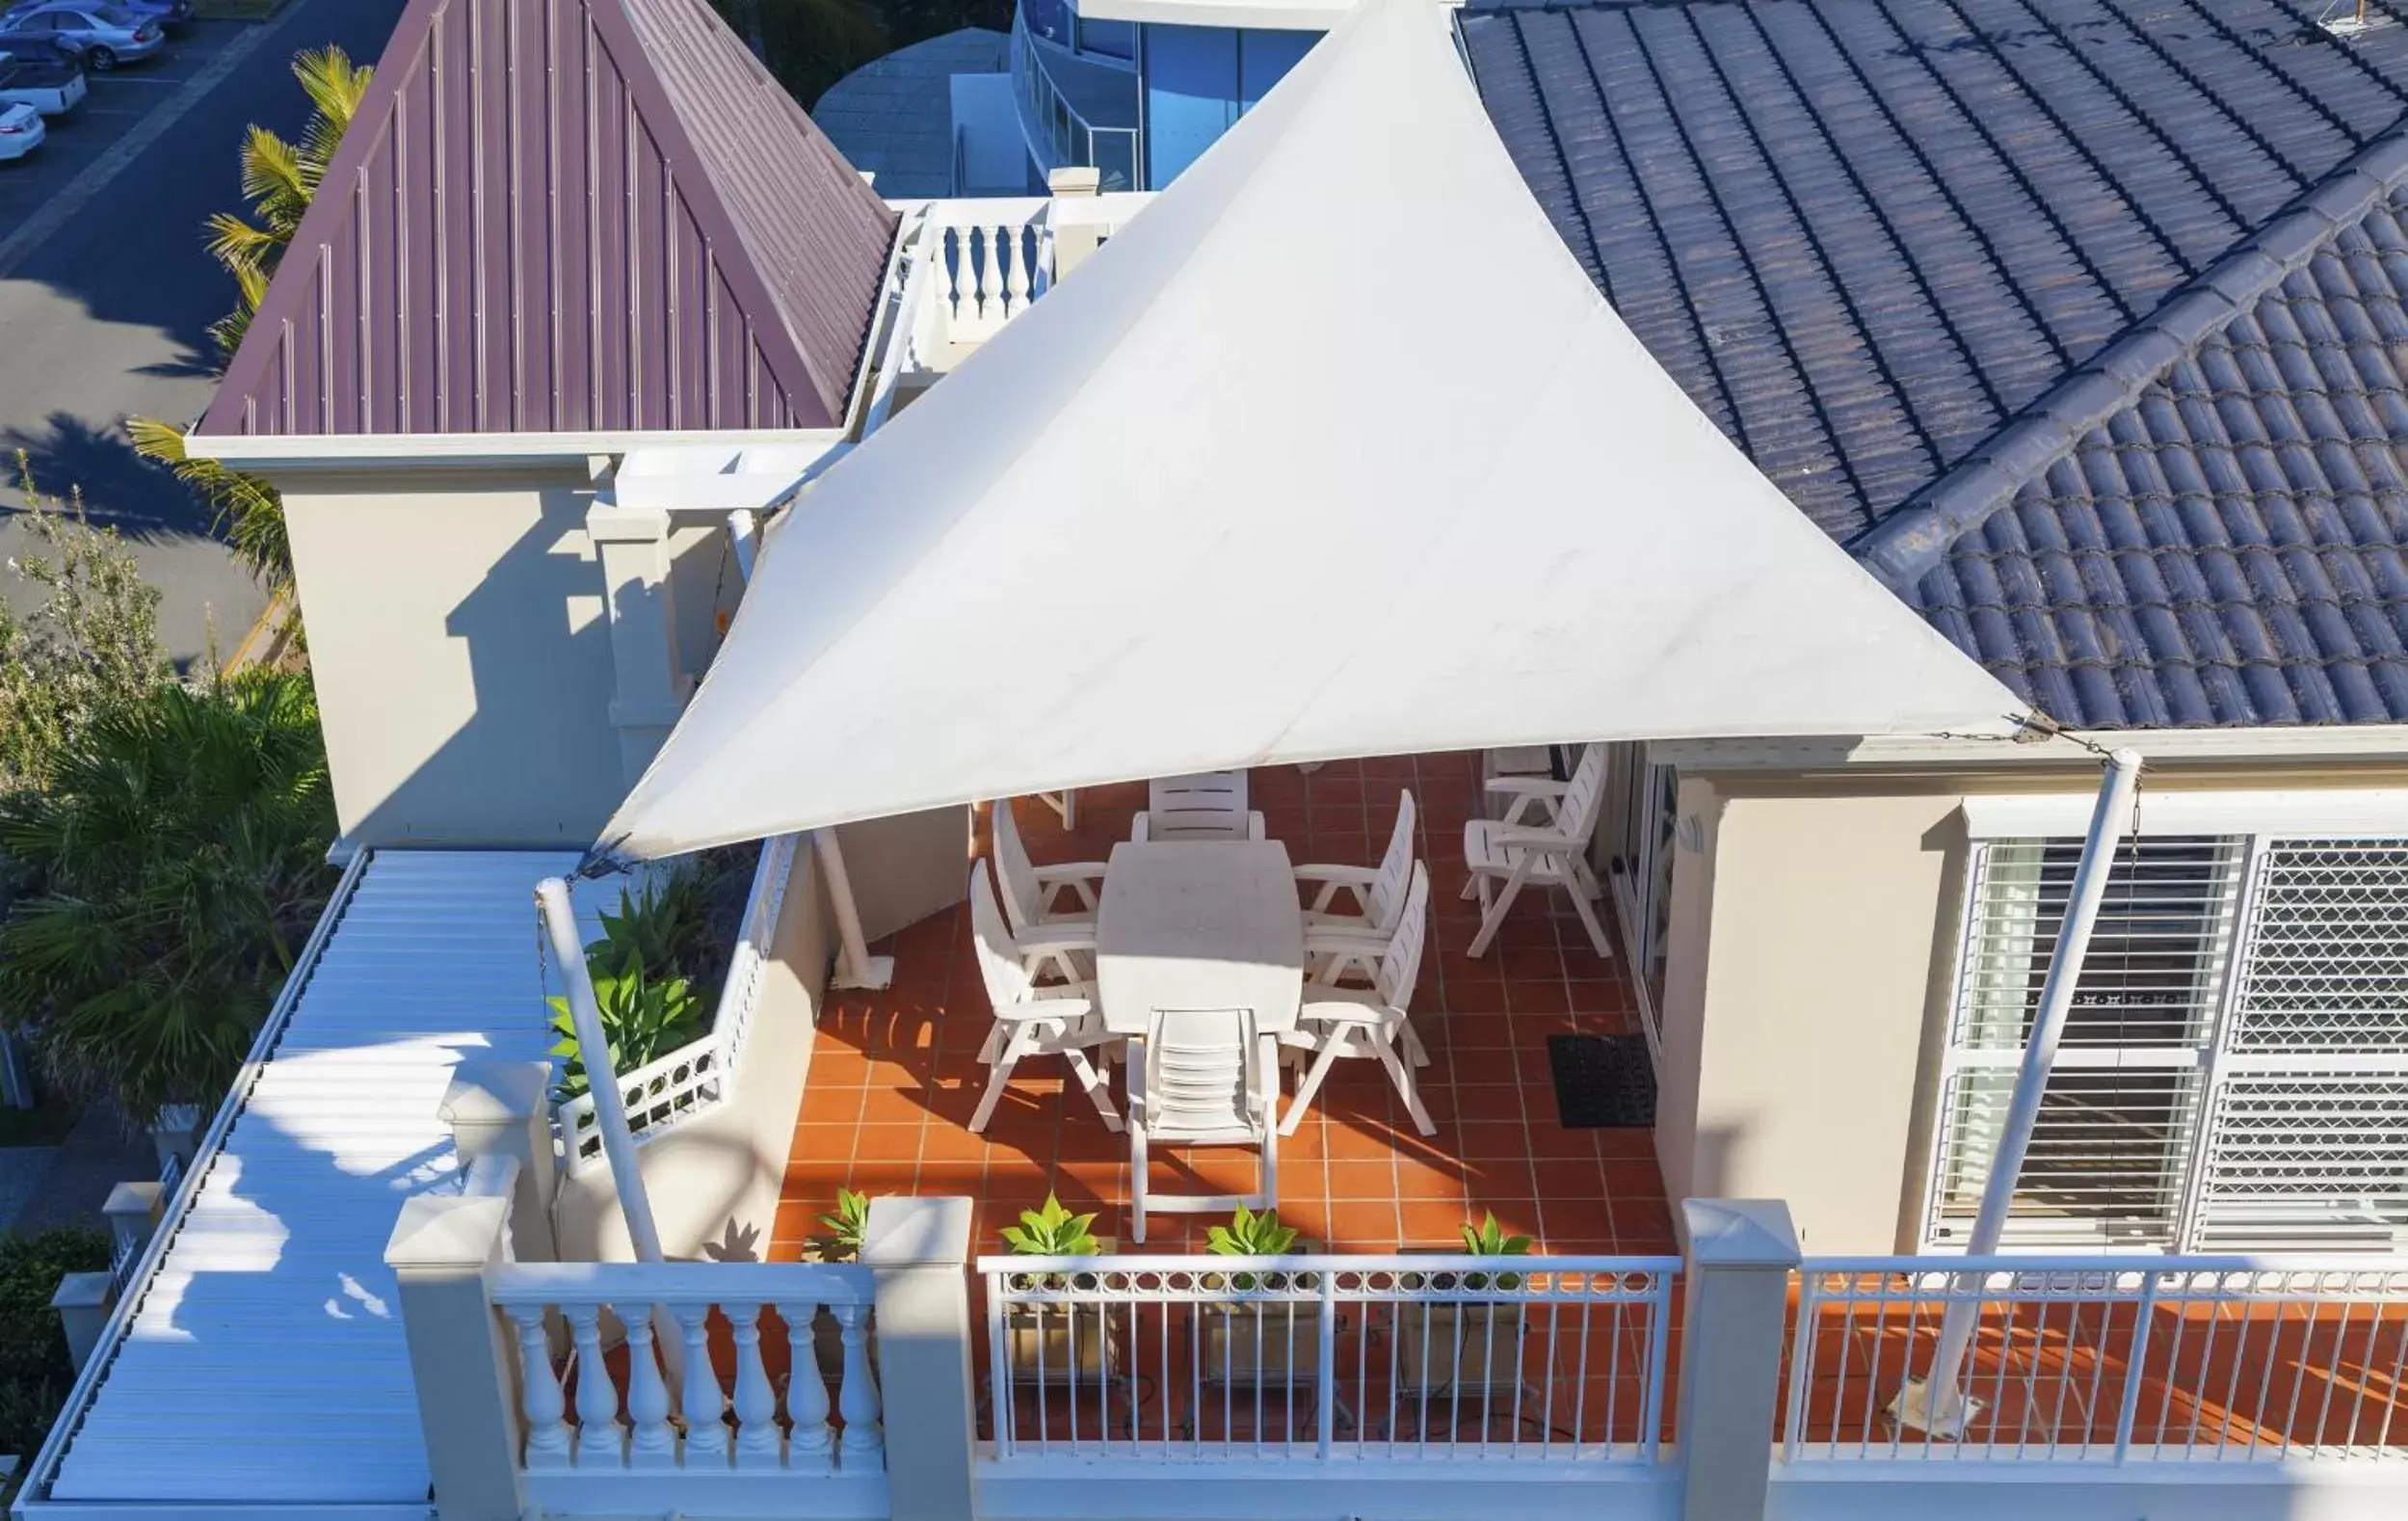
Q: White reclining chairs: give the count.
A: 7